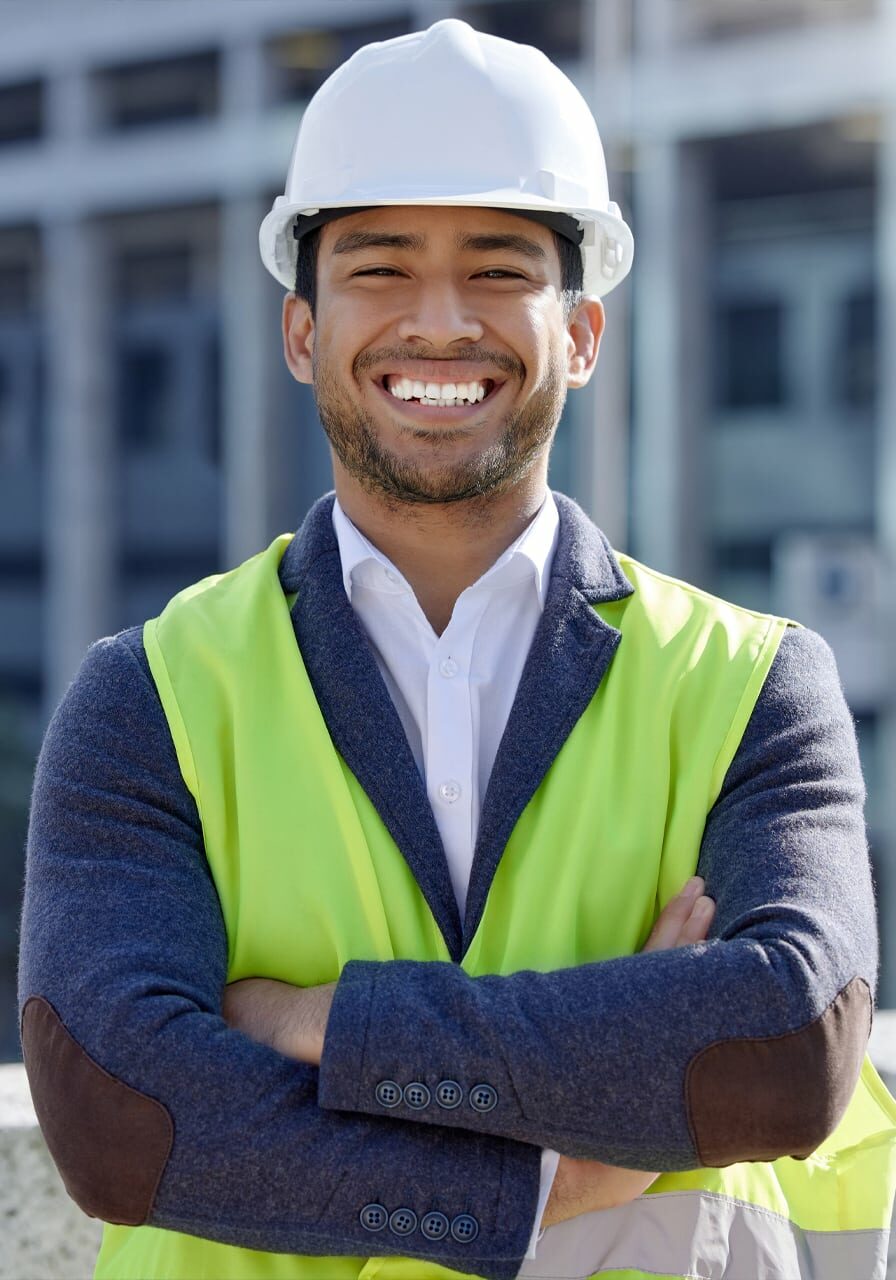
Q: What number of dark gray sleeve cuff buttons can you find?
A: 8